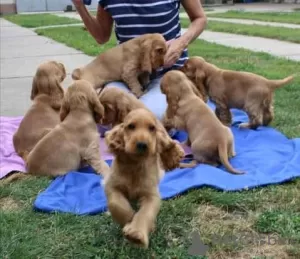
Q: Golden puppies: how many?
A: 7